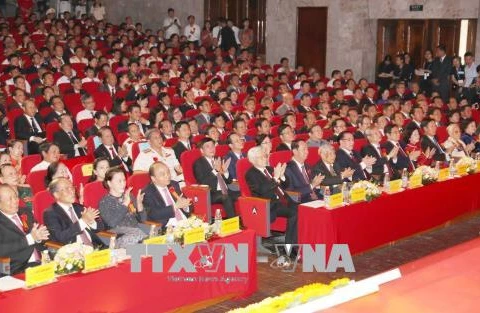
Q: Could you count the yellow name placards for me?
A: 12